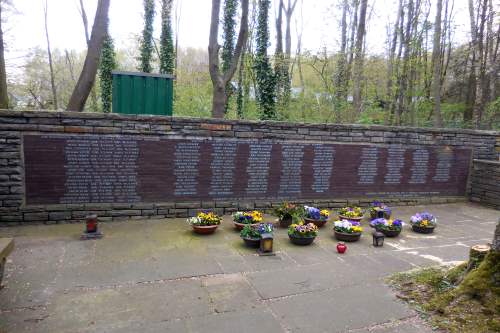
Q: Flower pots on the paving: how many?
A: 11